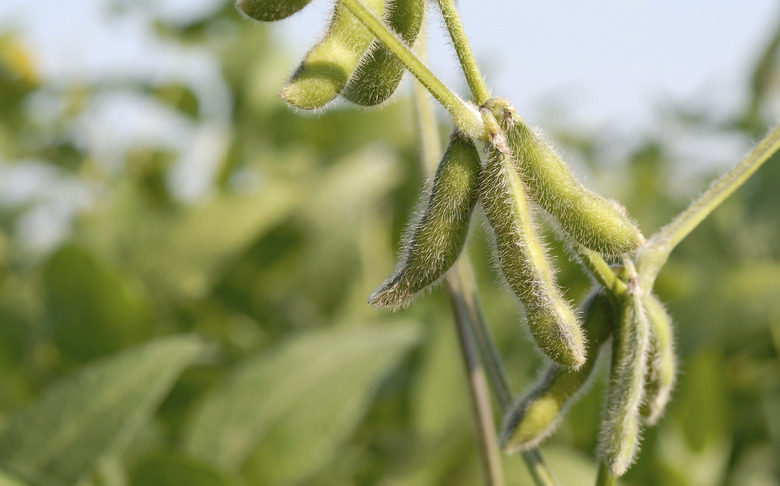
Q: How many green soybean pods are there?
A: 9